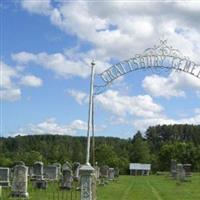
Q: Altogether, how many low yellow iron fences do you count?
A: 0